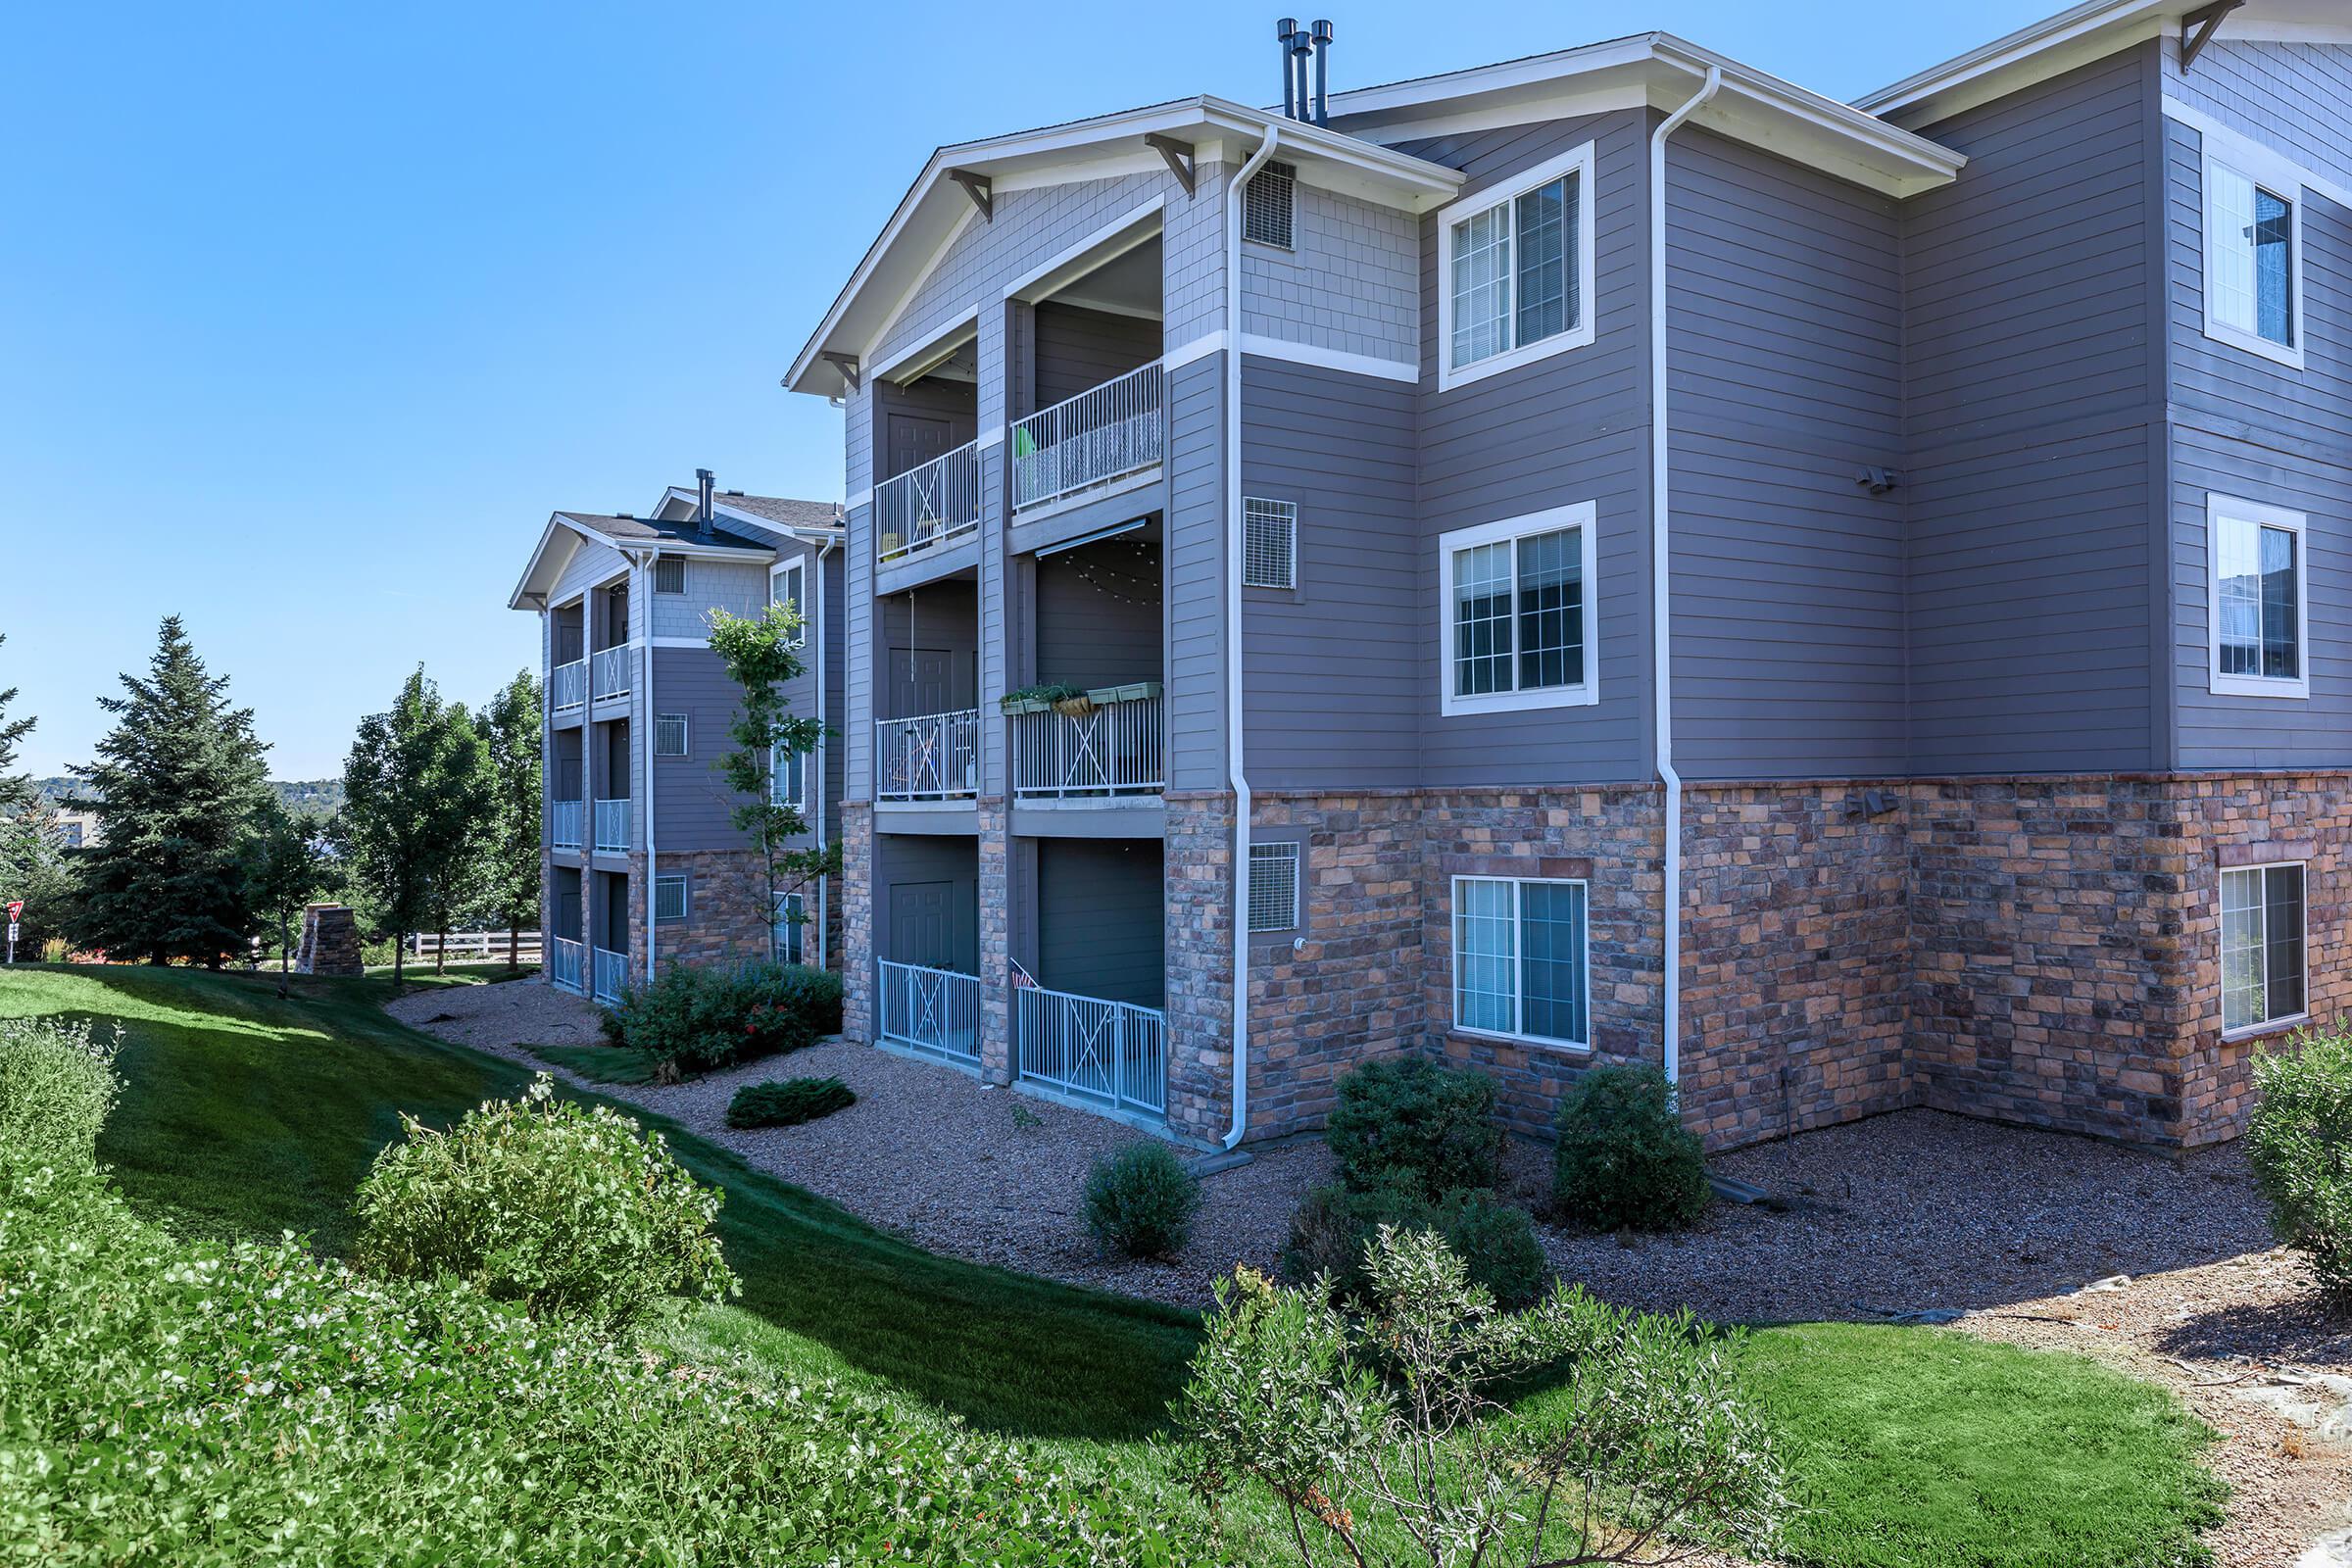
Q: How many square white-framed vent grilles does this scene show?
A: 6